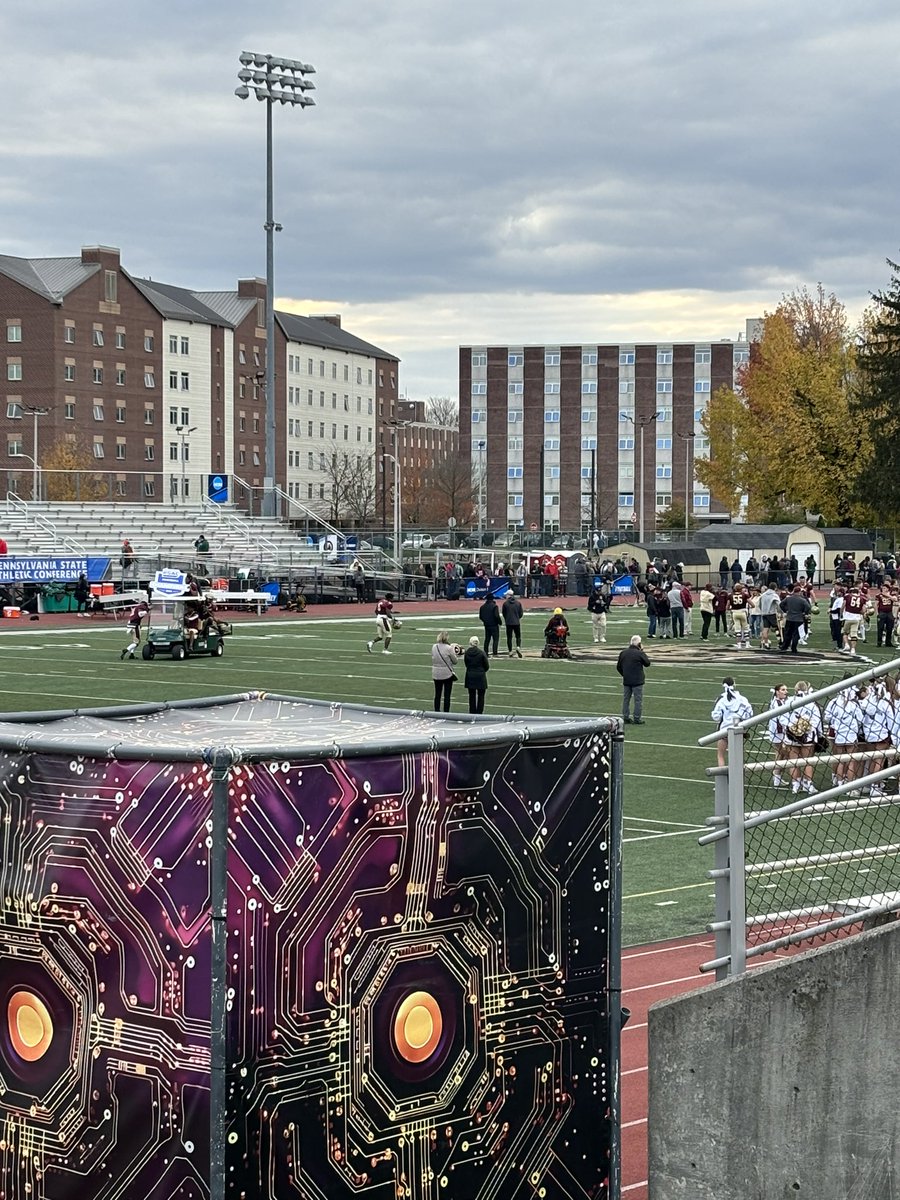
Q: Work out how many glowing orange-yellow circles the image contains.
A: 2